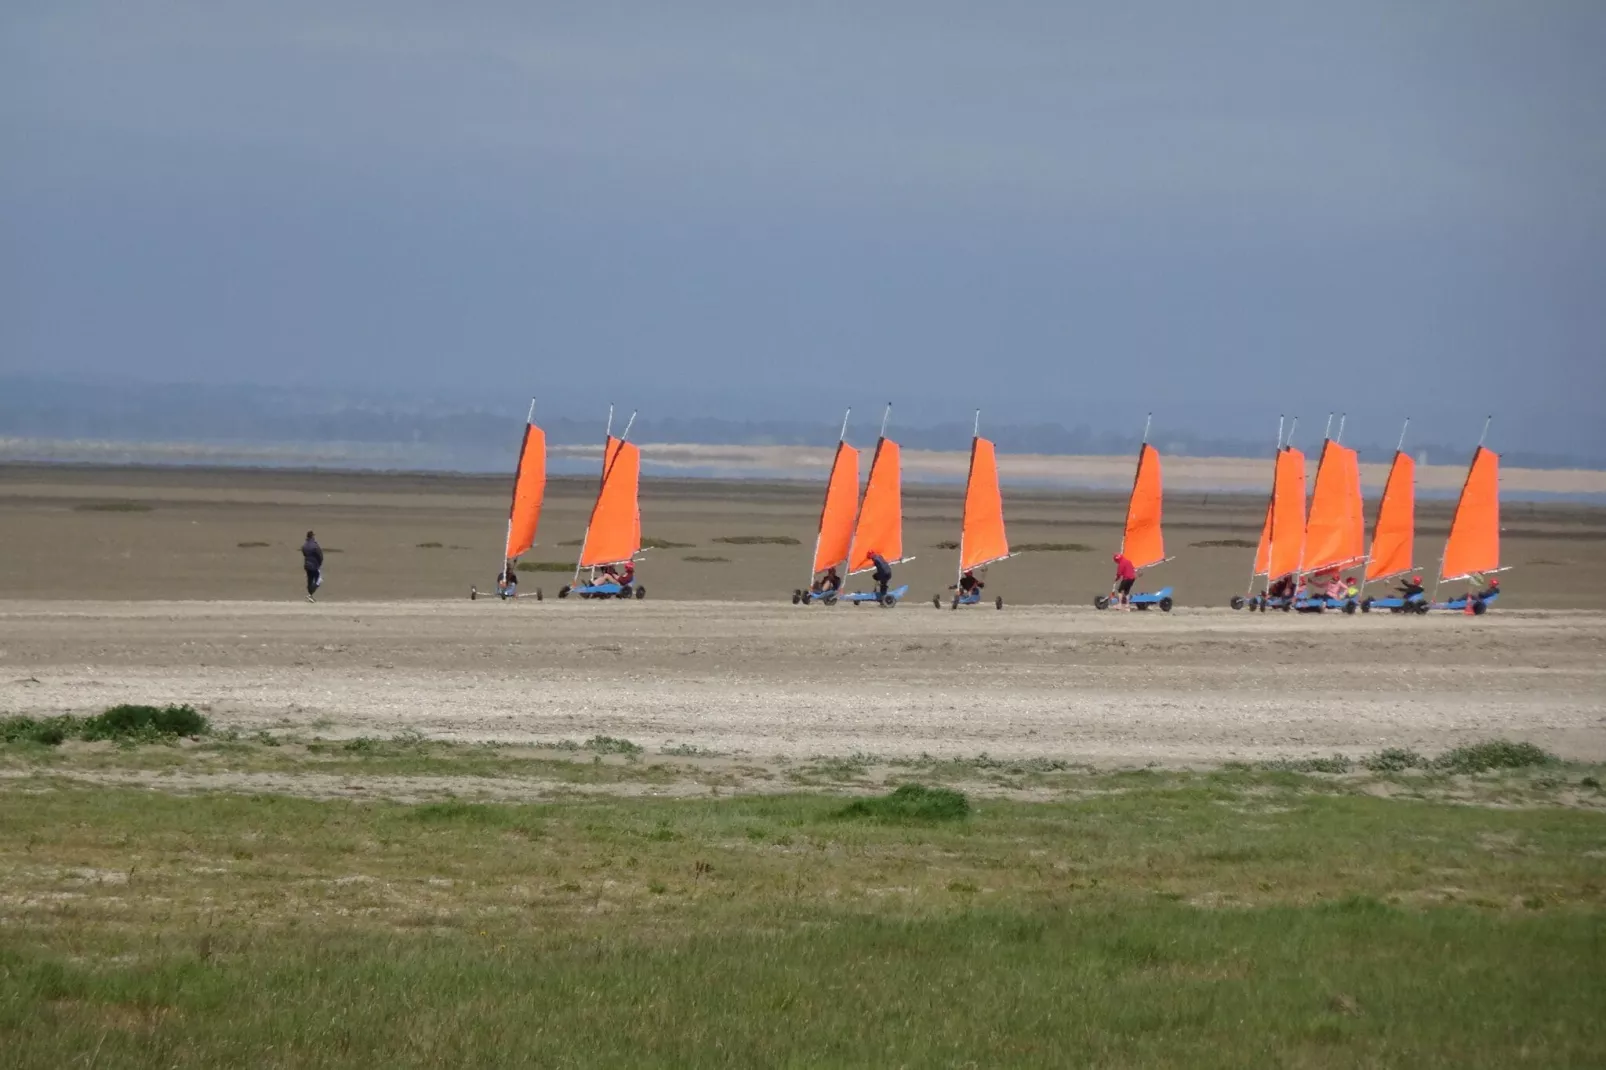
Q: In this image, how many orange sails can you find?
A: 13